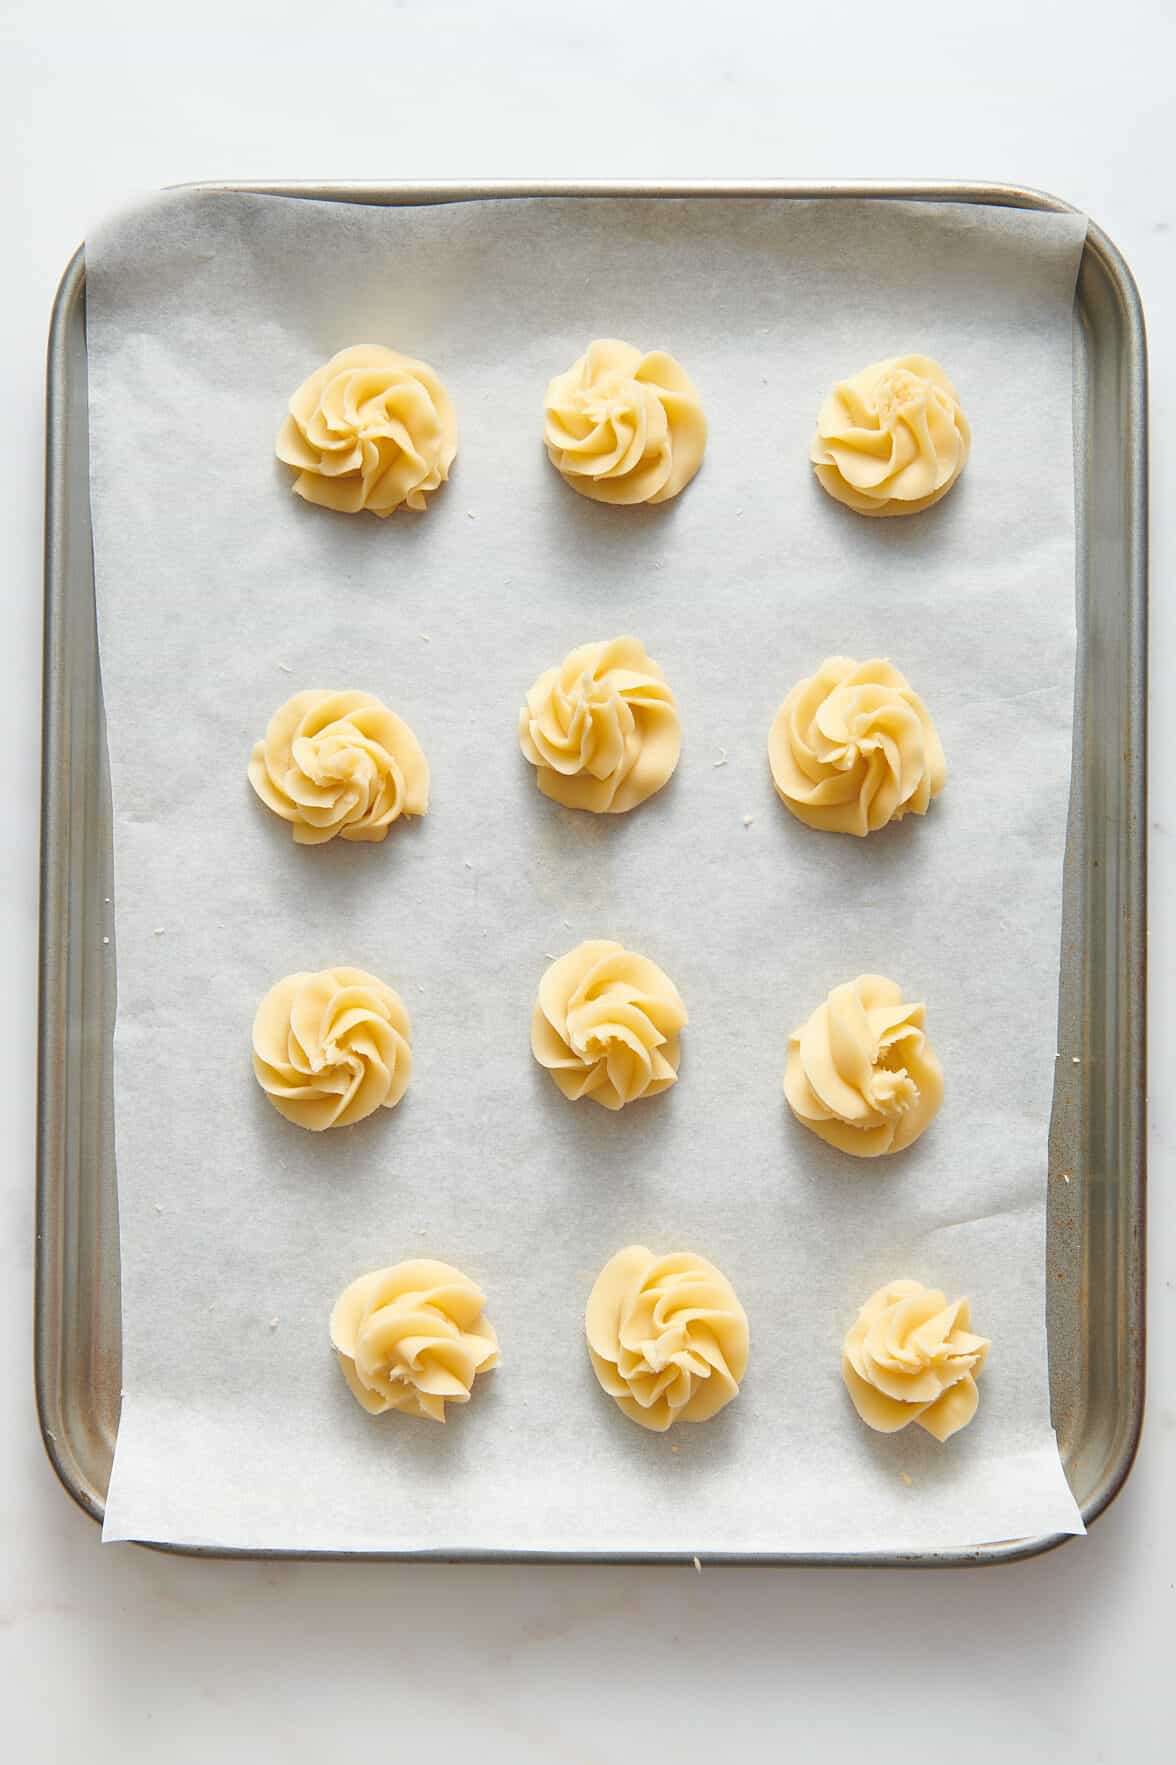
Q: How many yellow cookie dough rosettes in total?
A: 12